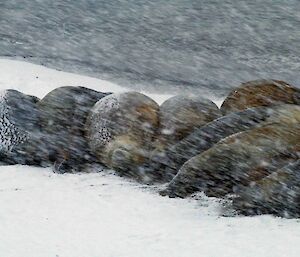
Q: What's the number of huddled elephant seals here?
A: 8